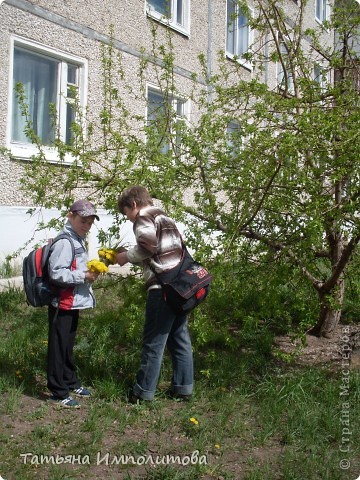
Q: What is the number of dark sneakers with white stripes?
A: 2